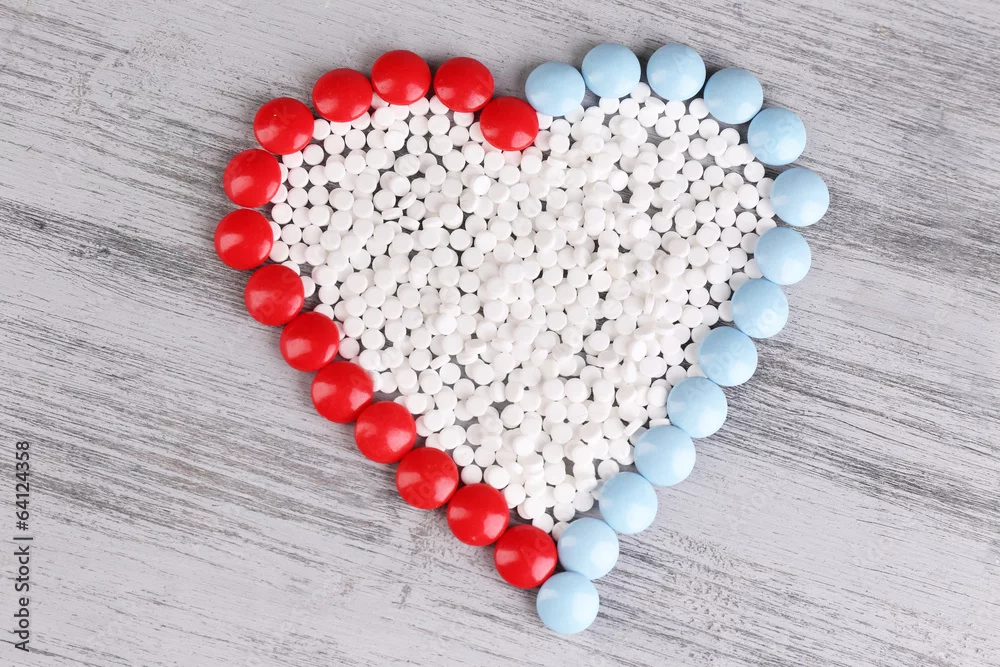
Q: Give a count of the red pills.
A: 14